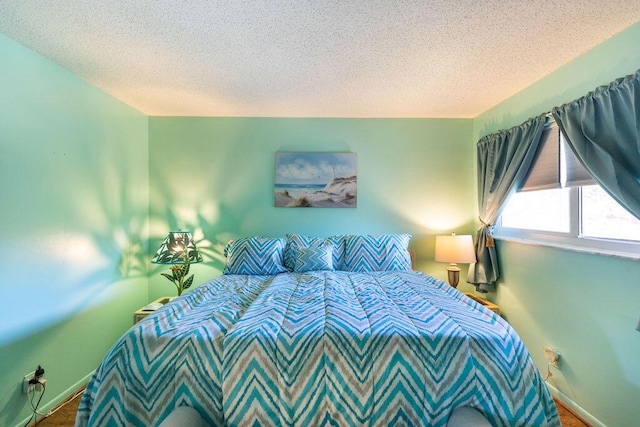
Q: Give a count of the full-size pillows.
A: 3